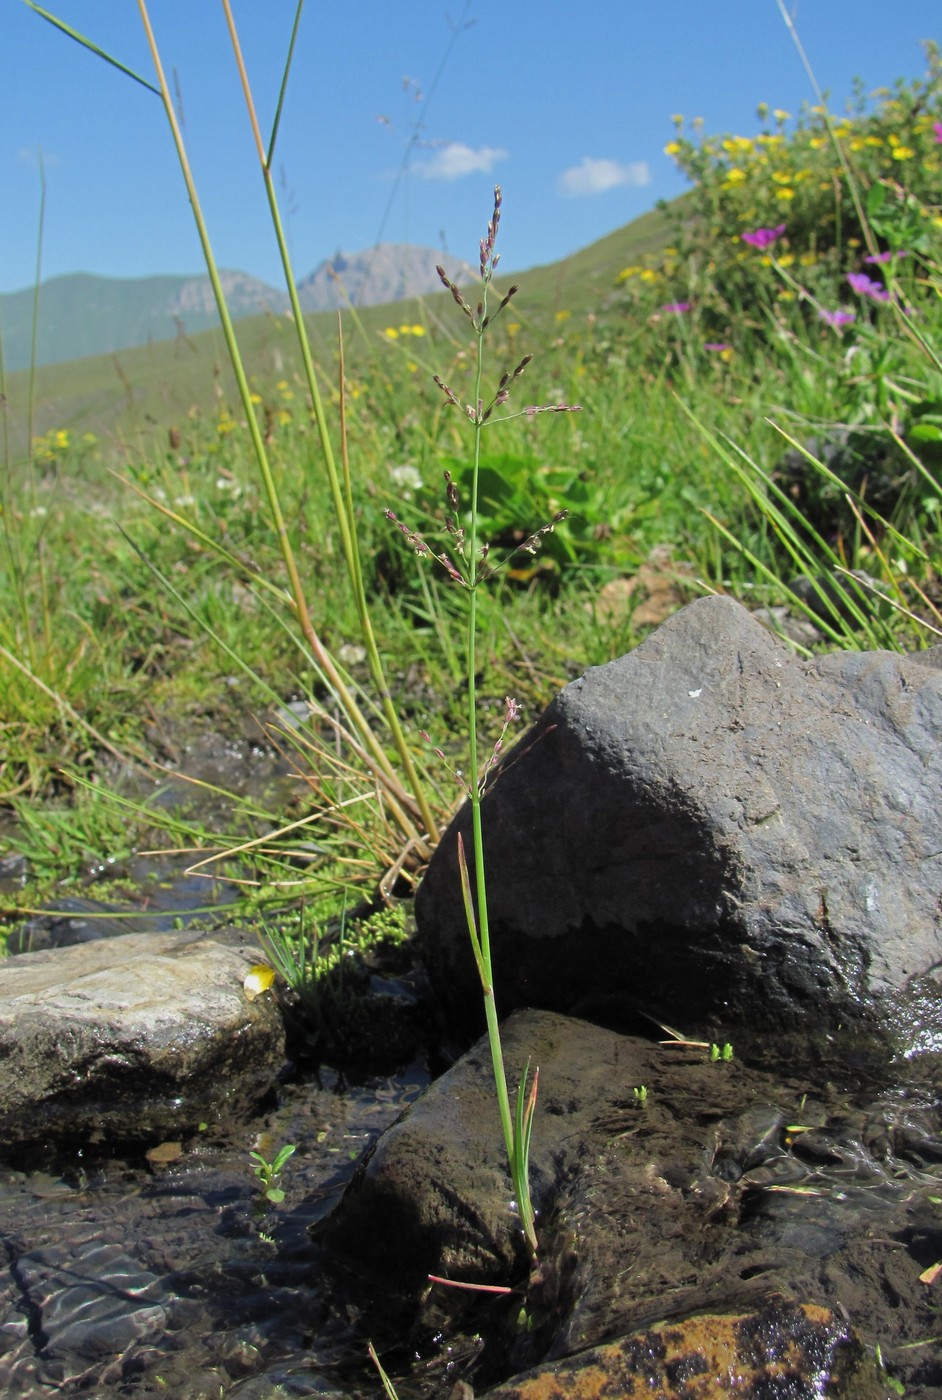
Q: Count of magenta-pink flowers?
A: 7